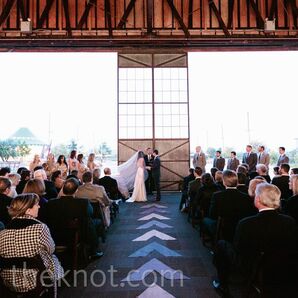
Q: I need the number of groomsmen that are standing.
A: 6